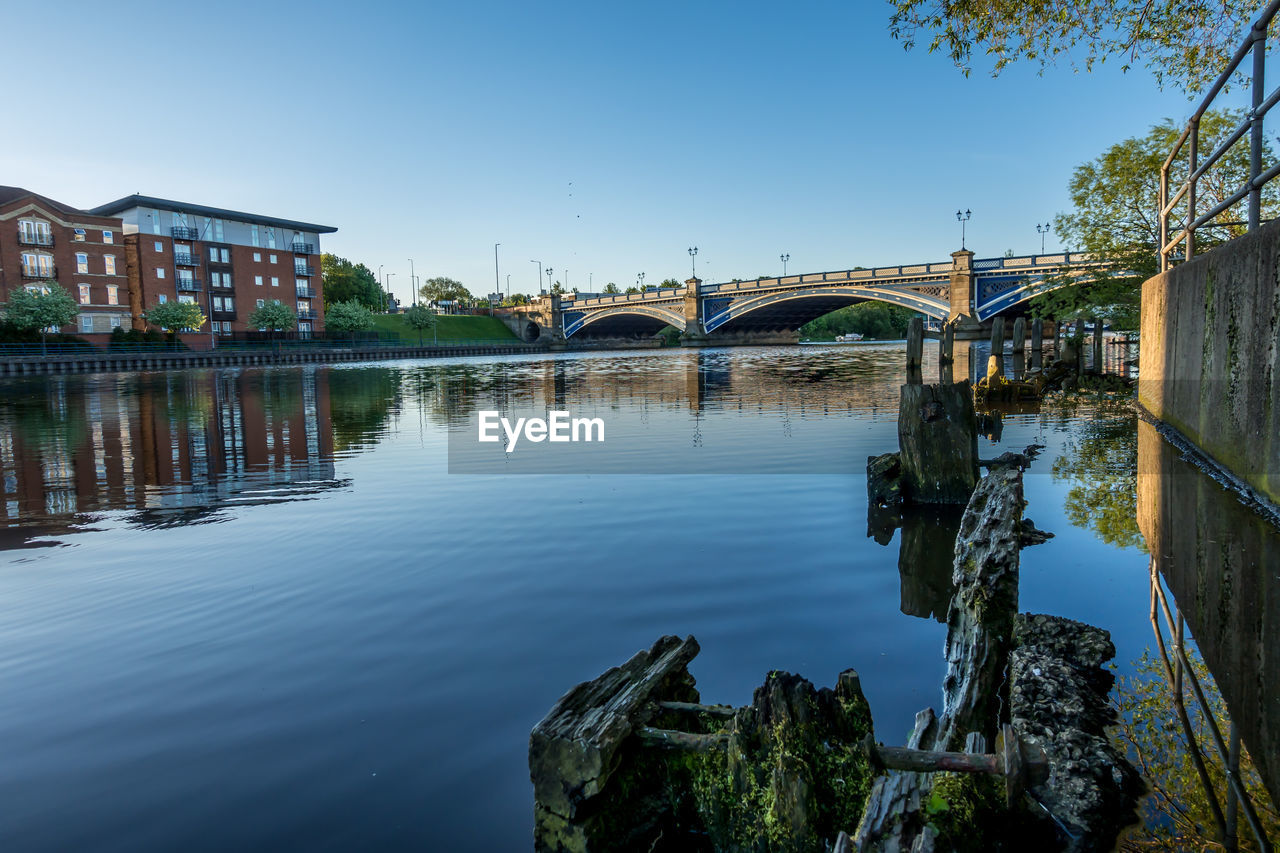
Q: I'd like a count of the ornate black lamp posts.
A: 6